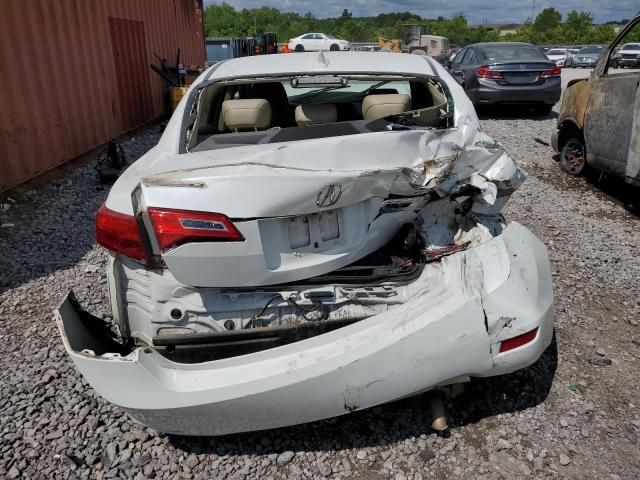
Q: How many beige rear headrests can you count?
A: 3